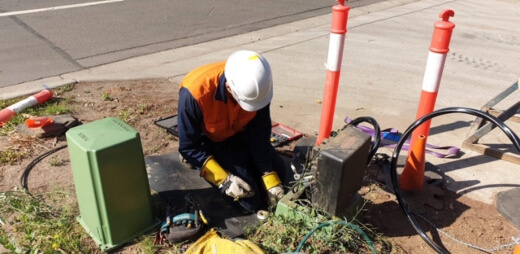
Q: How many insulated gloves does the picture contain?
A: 2